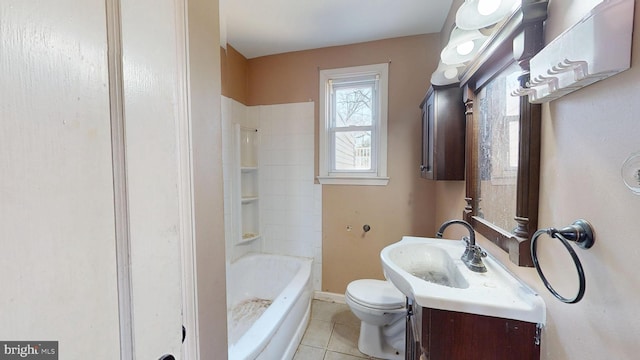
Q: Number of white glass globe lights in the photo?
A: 3